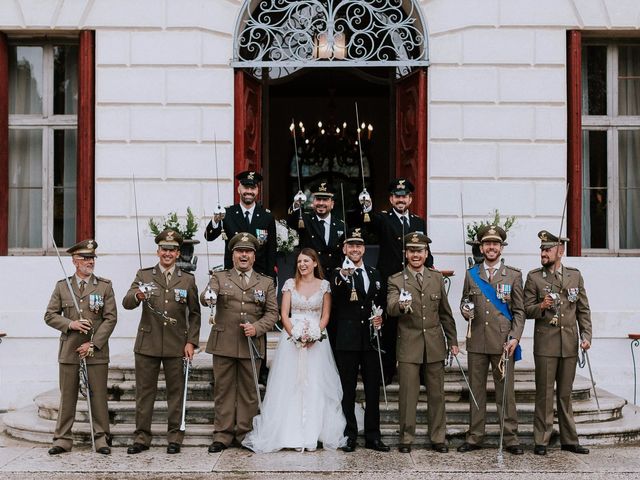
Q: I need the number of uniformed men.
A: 10